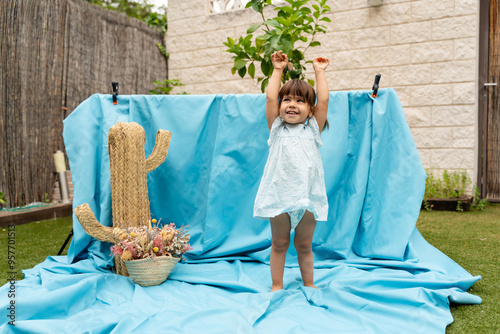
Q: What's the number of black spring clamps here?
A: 2